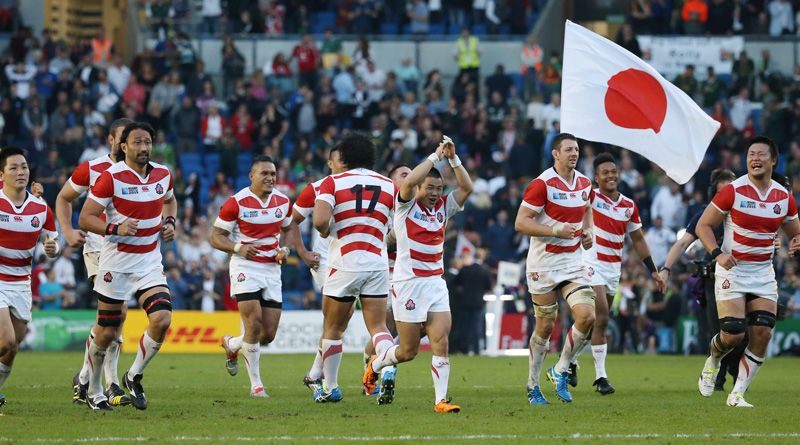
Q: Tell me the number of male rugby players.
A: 11